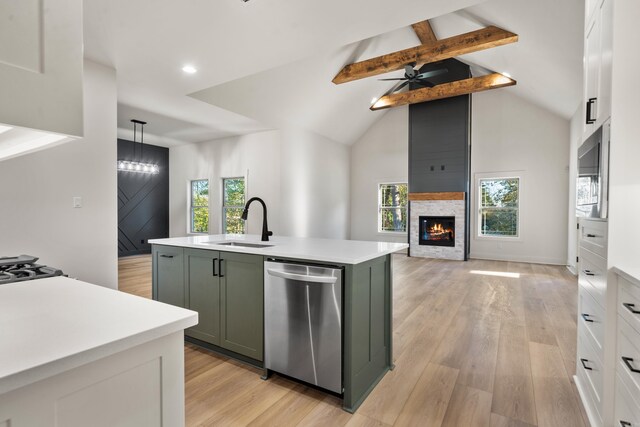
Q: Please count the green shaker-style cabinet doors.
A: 3